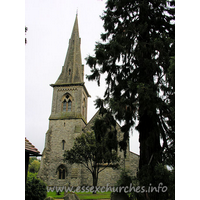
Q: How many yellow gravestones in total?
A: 0